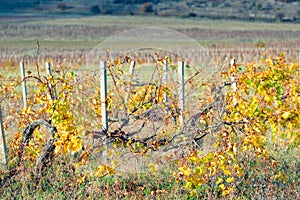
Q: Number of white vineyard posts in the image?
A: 8